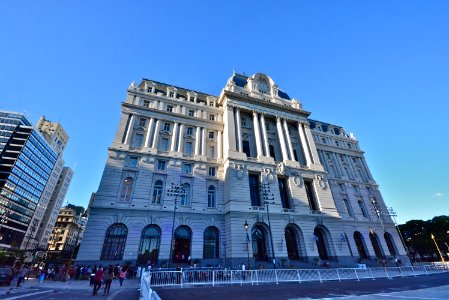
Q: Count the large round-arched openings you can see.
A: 10